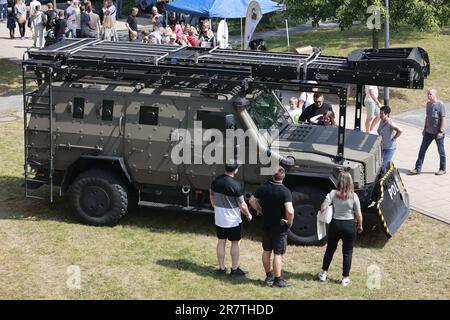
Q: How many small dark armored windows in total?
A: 3